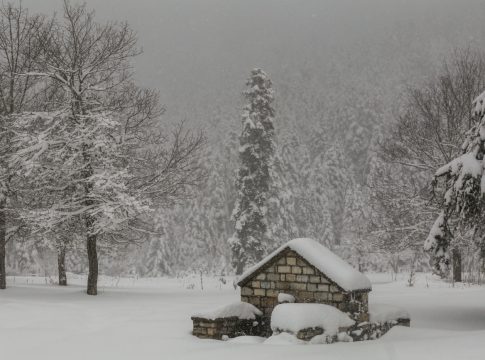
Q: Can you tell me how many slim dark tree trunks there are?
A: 4